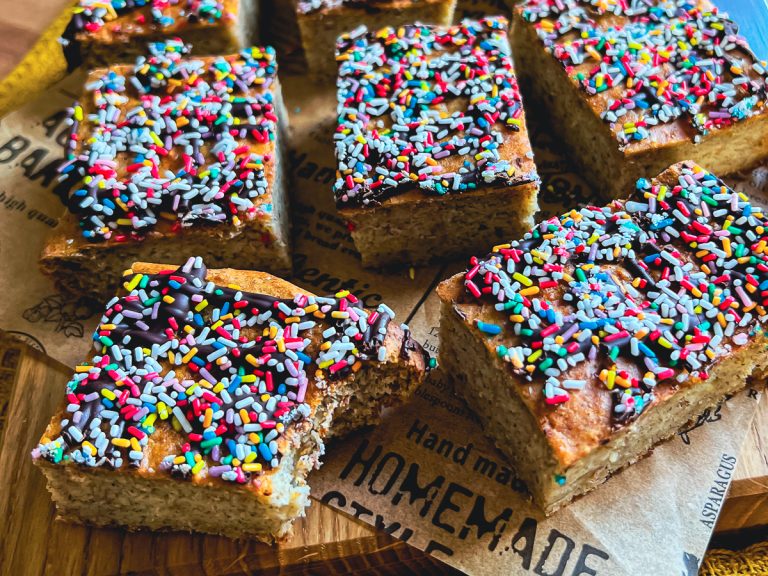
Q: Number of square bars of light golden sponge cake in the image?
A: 7